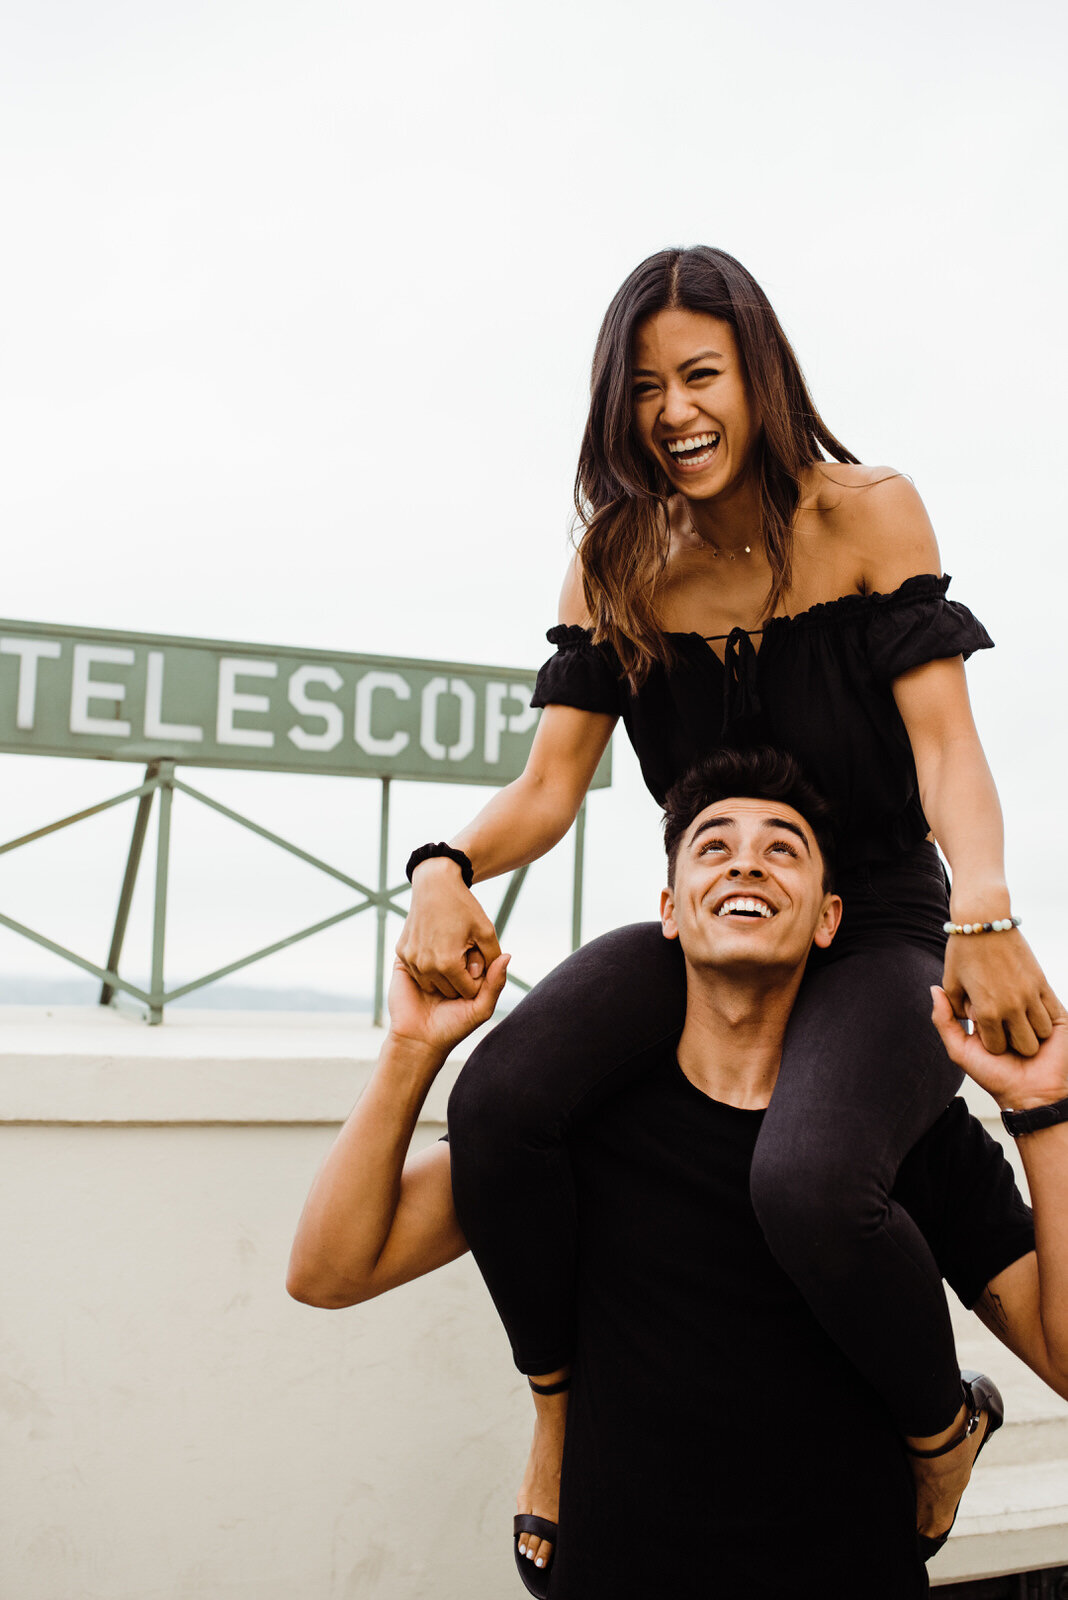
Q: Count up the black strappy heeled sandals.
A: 2